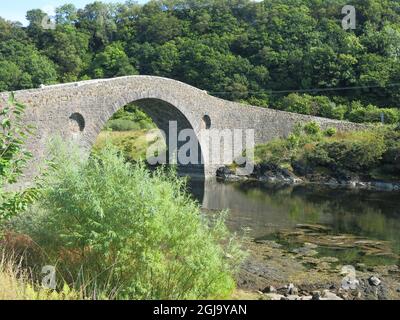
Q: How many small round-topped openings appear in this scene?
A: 2